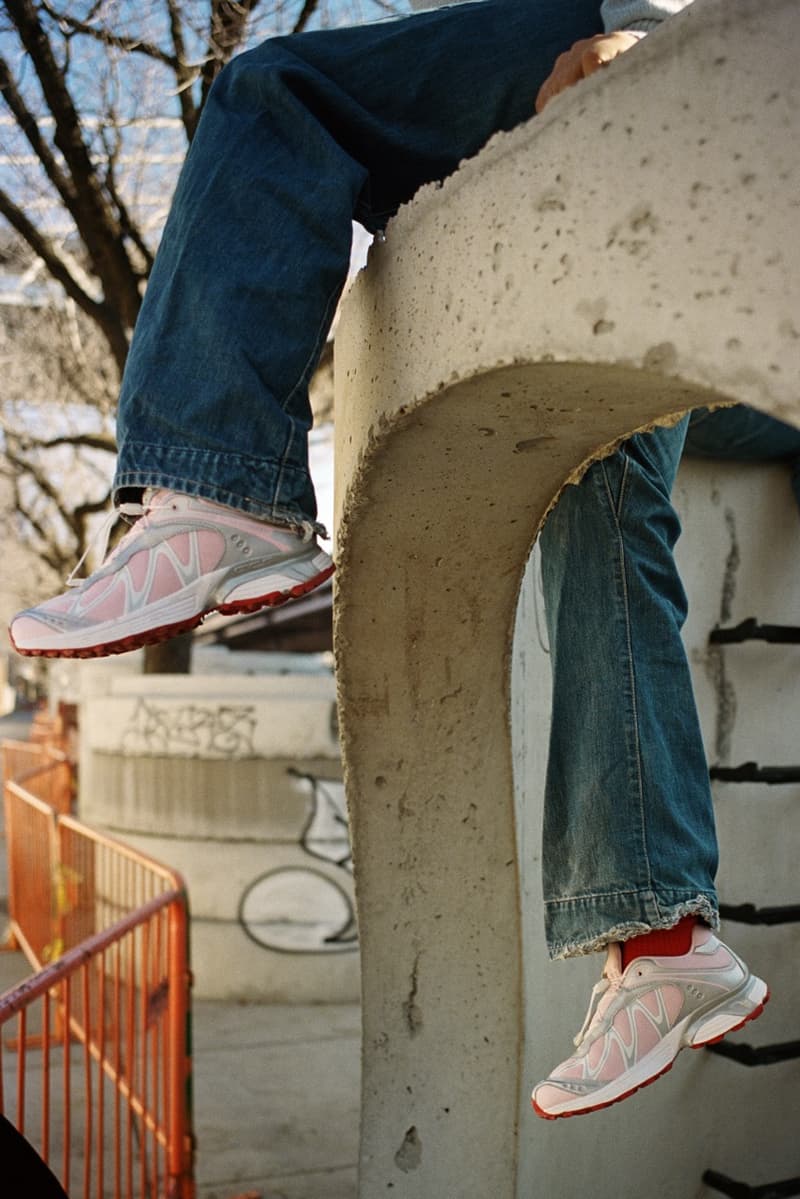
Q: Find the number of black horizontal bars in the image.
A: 5